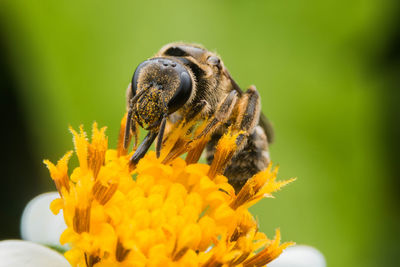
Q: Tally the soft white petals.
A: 3